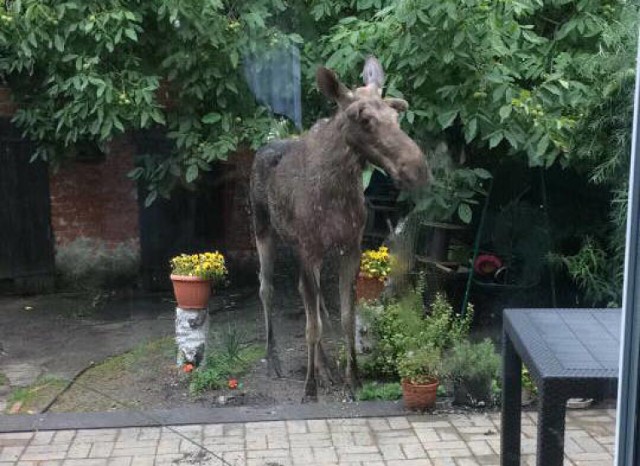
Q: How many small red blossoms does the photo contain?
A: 2